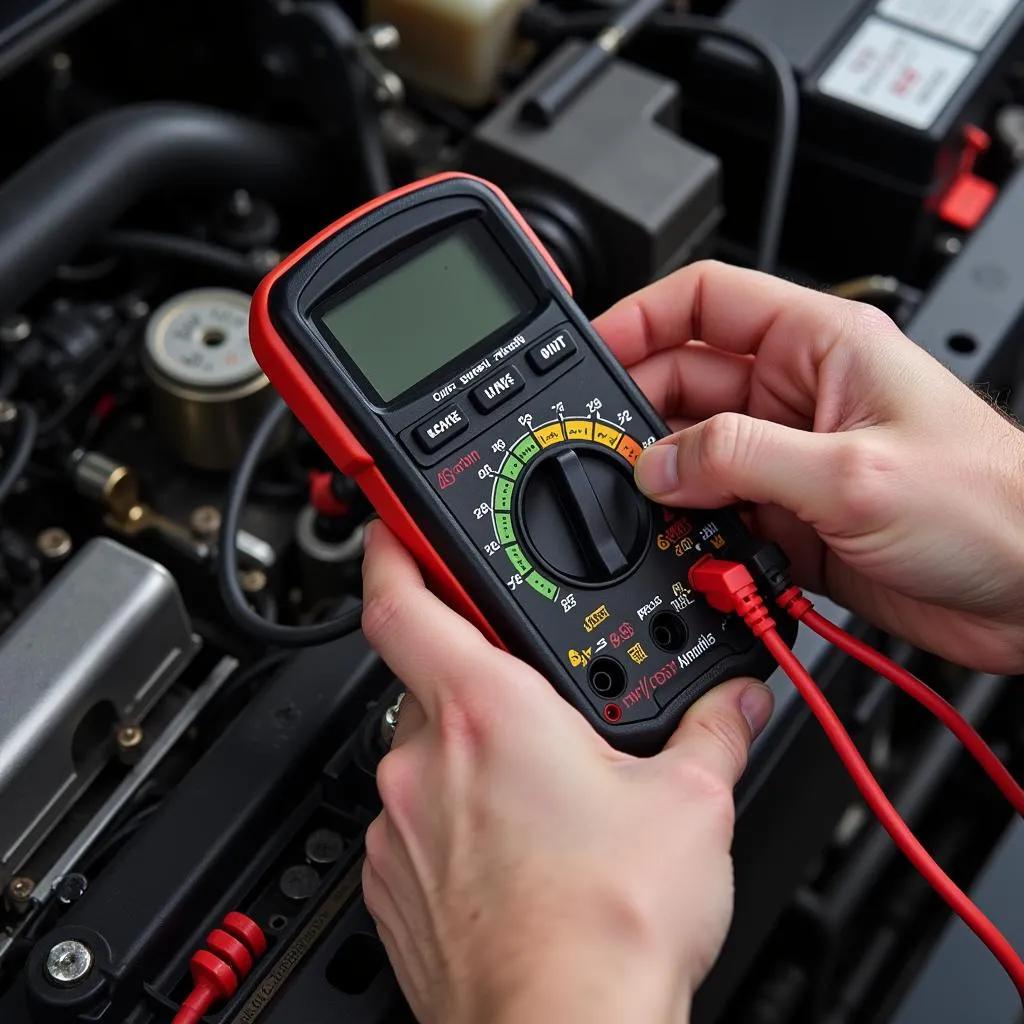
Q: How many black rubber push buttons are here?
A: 3